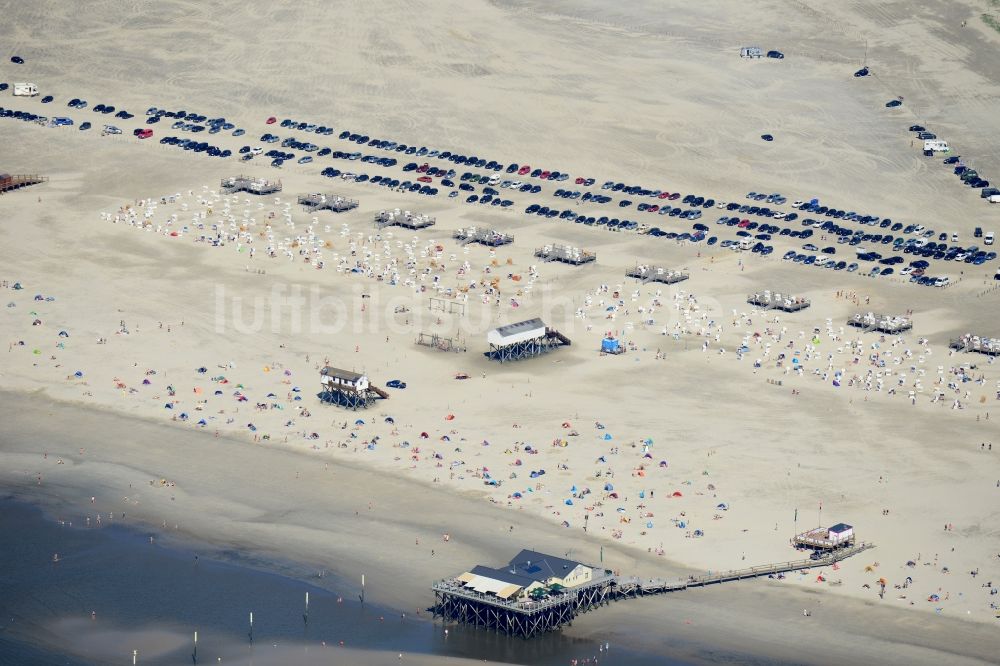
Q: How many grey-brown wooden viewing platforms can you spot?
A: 9